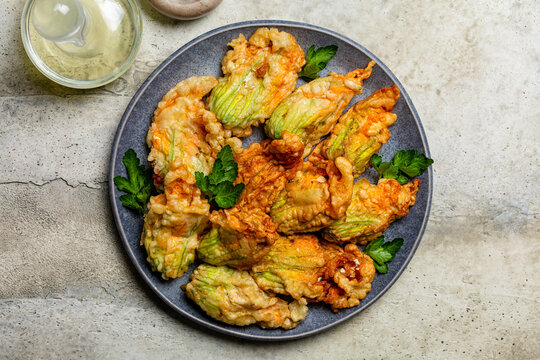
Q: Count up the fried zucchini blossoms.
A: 11